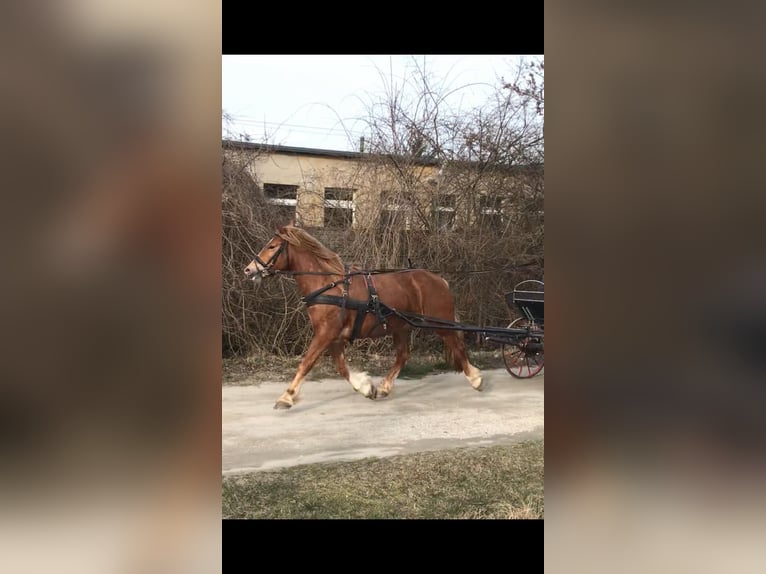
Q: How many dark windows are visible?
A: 5